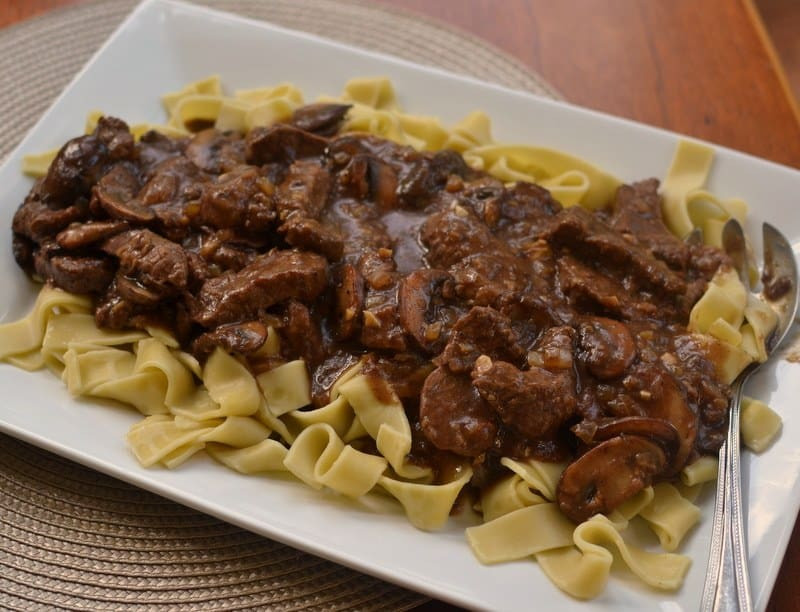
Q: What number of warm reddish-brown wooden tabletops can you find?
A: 1